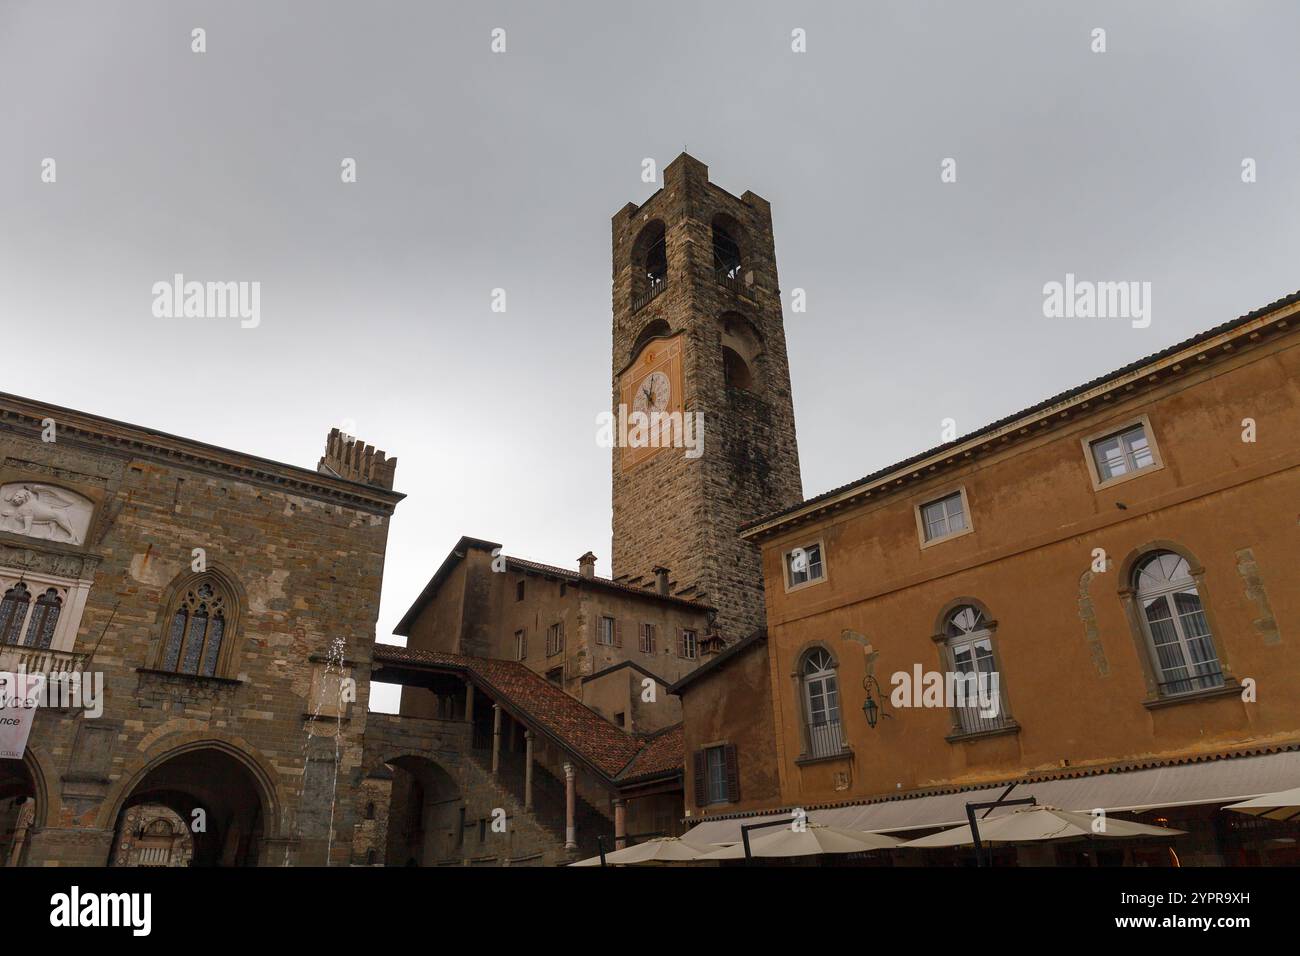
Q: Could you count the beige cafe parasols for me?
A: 4